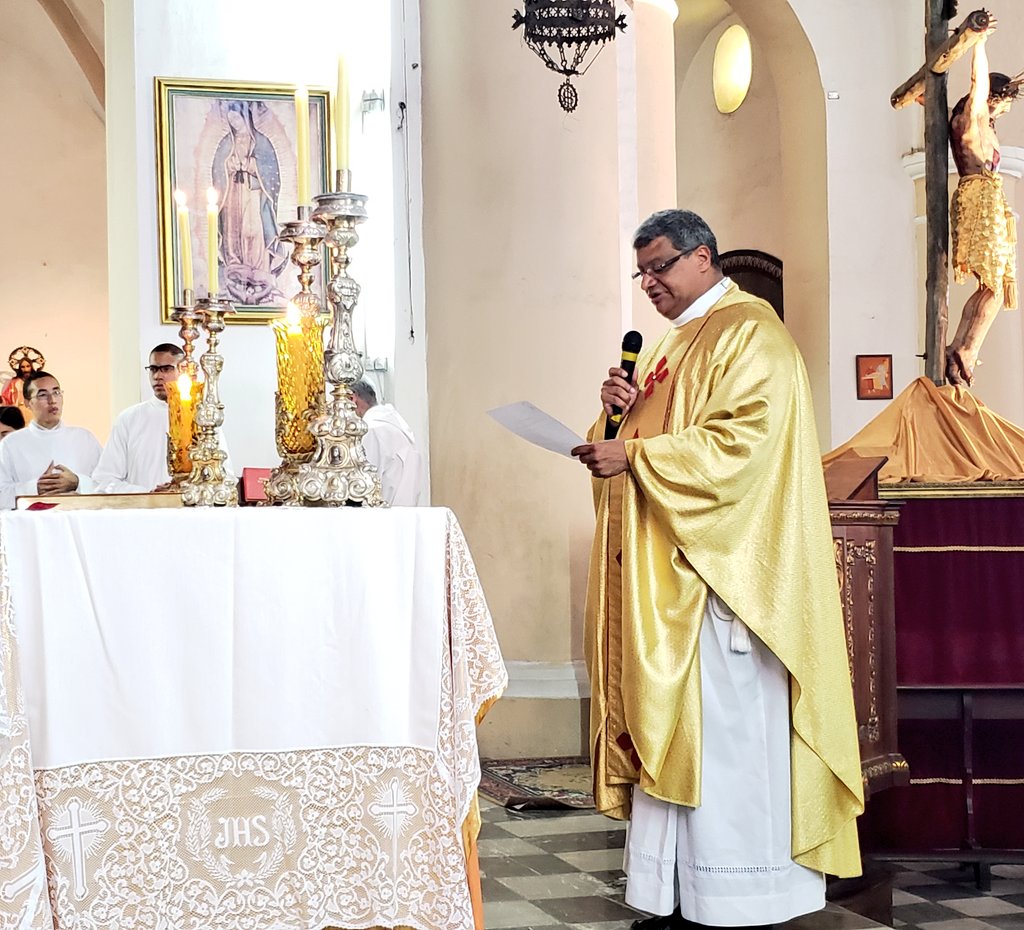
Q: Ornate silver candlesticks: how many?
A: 4